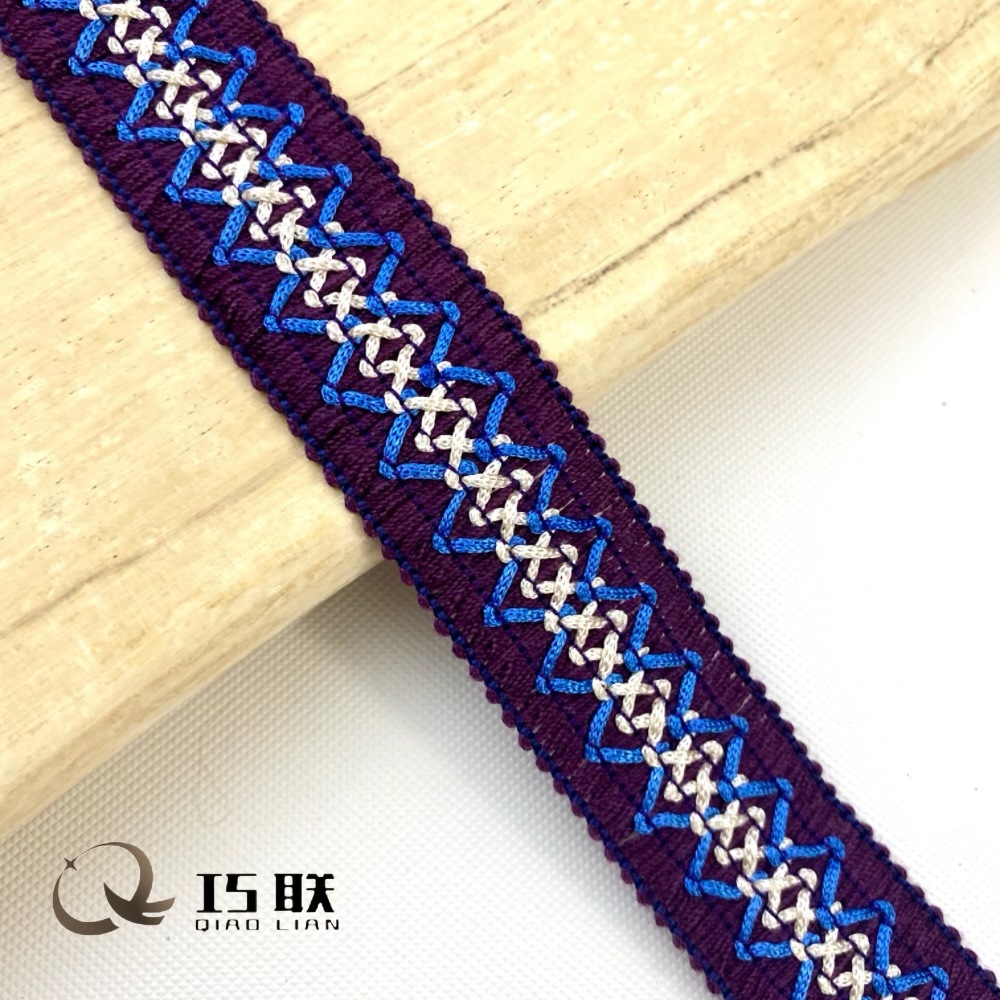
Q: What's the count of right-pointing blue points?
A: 15